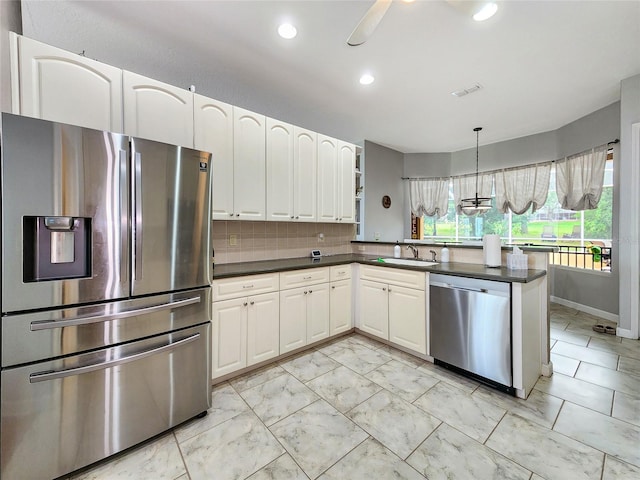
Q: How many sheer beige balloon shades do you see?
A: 4